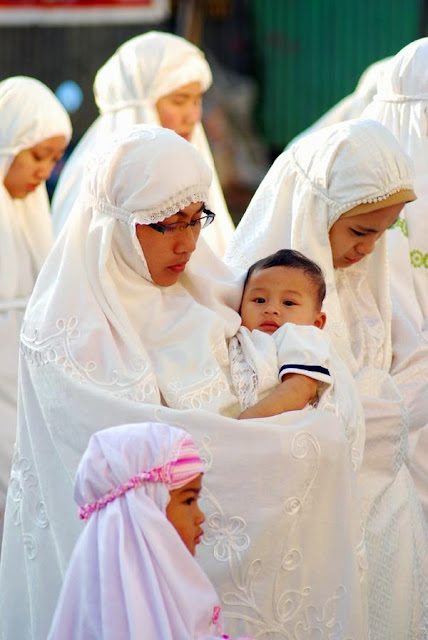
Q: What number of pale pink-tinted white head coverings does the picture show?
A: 1